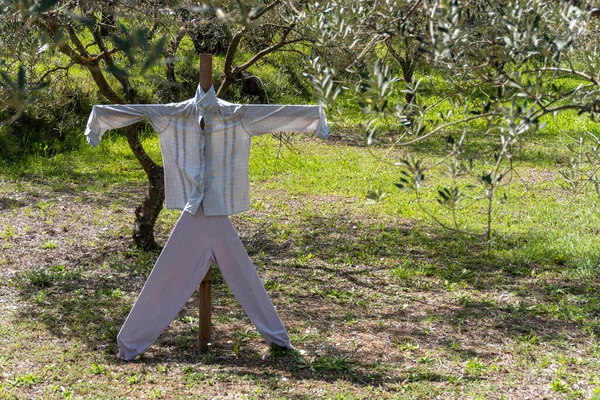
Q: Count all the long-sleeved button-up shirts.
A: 1